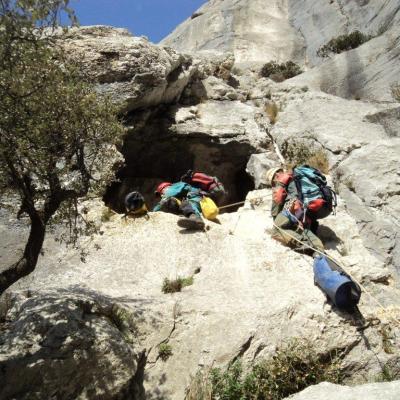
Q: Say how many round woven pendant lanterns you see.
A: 0